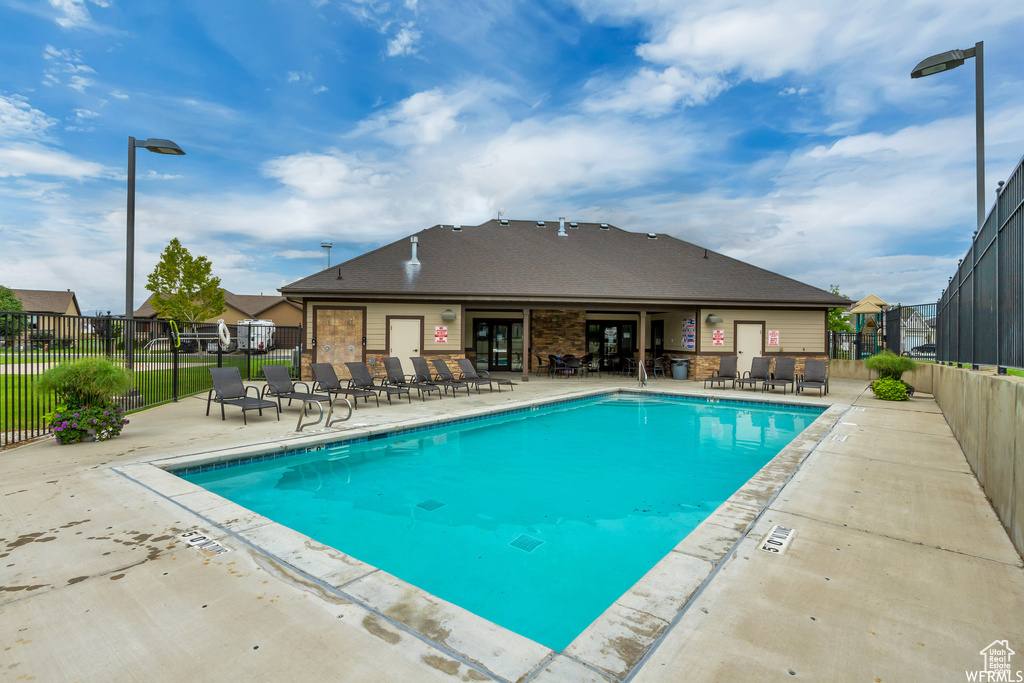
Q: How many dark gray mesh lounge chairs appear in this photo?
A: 12